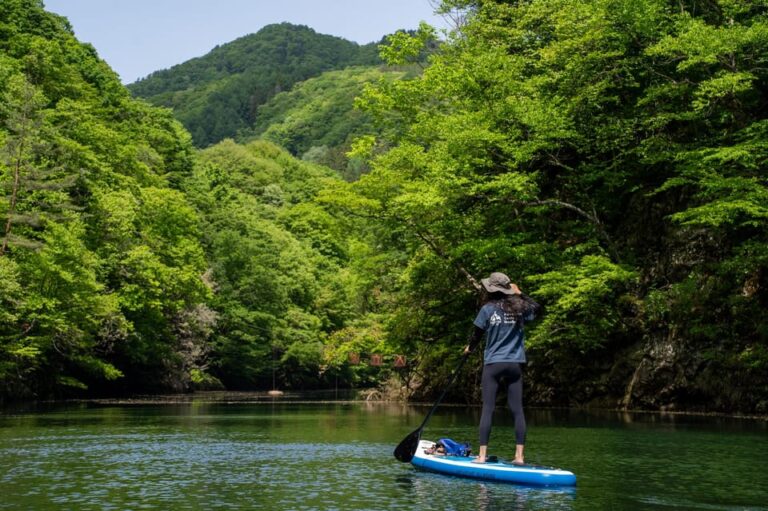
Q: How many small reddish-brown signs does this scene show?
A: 3